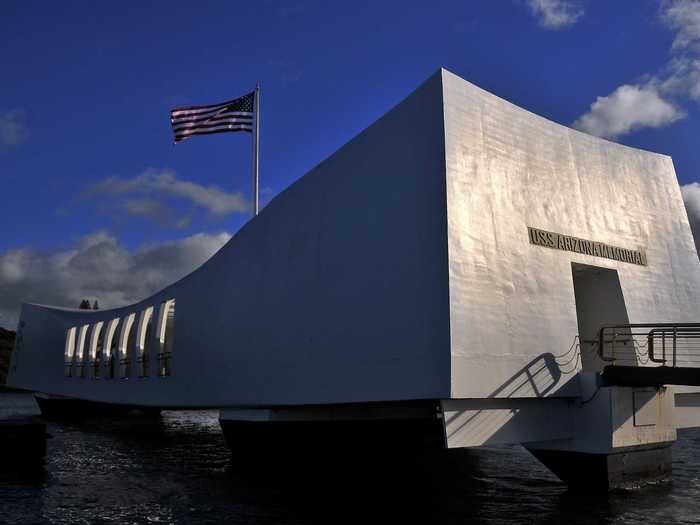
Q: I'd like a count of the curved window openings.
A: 7